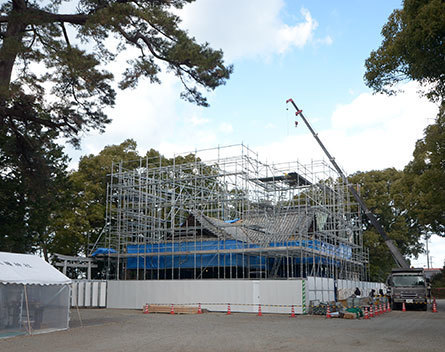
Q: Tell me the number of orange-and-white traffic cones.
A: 15